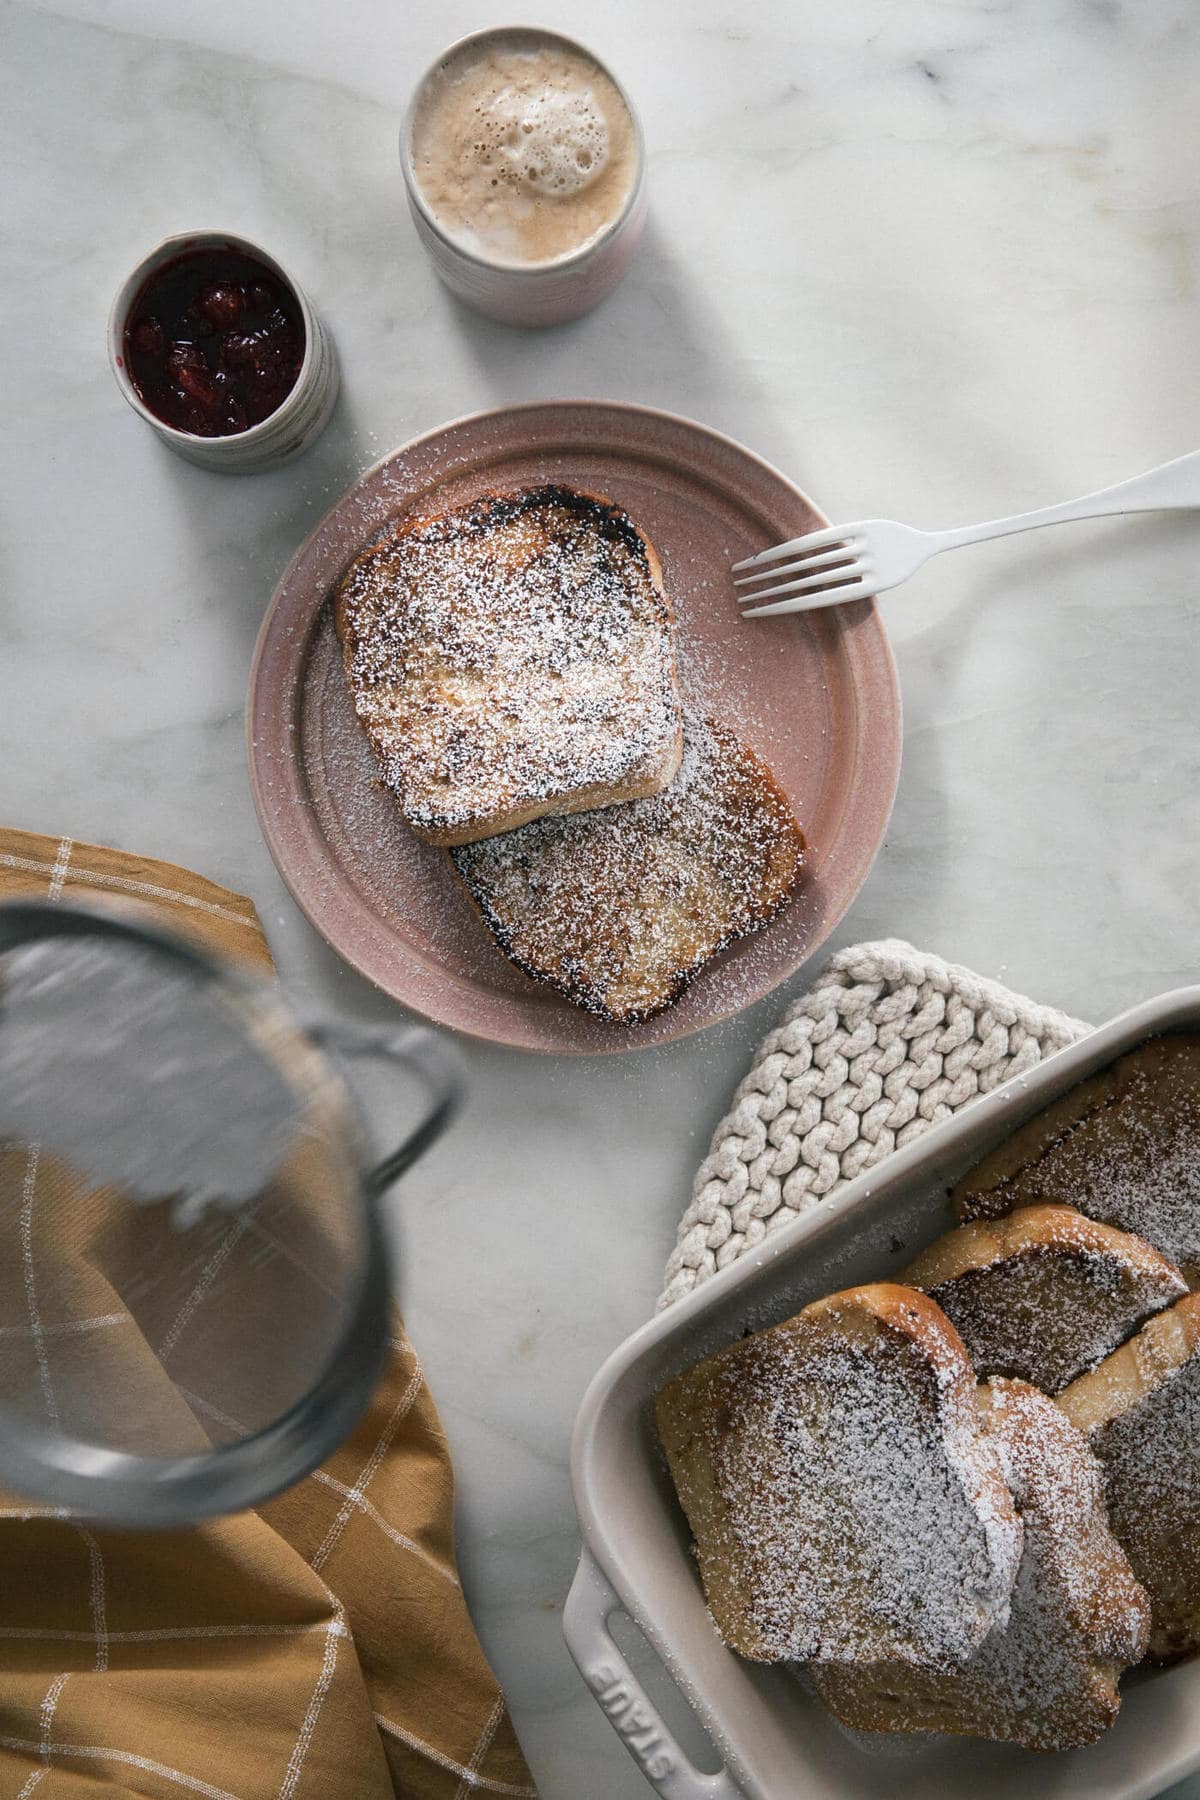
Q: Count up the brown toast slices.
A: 7